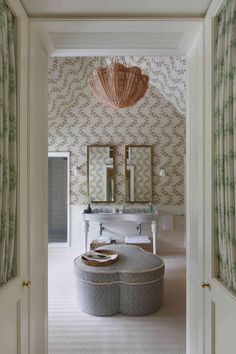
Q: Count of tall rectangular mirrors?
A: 2